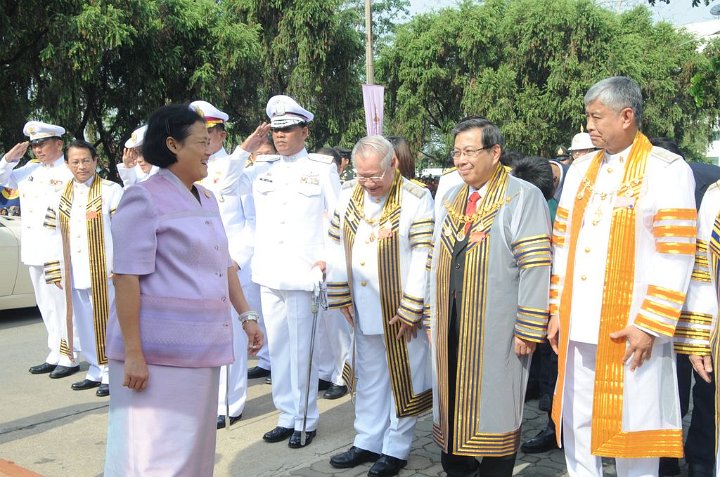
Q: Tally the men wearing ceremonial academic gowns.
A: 5